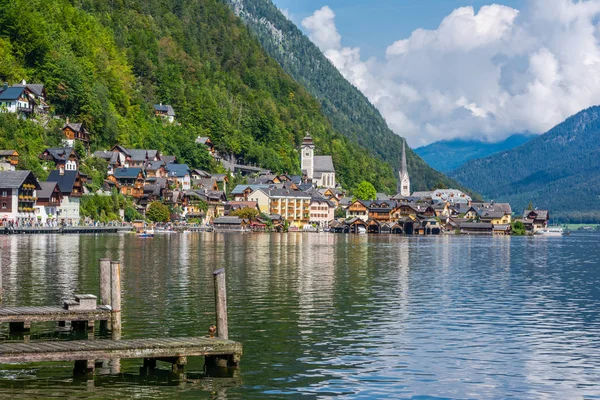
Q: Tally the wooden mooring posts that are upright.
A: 3